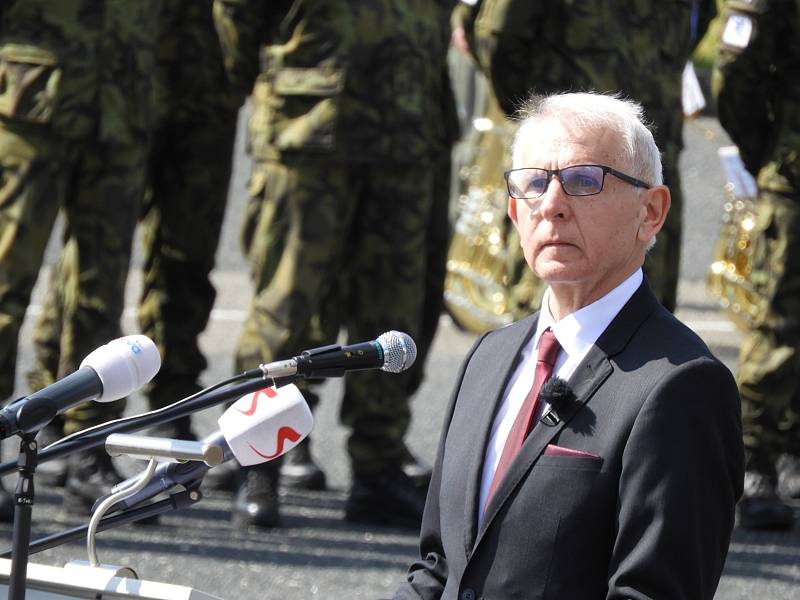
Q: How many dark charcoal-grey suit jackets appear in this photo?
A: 1